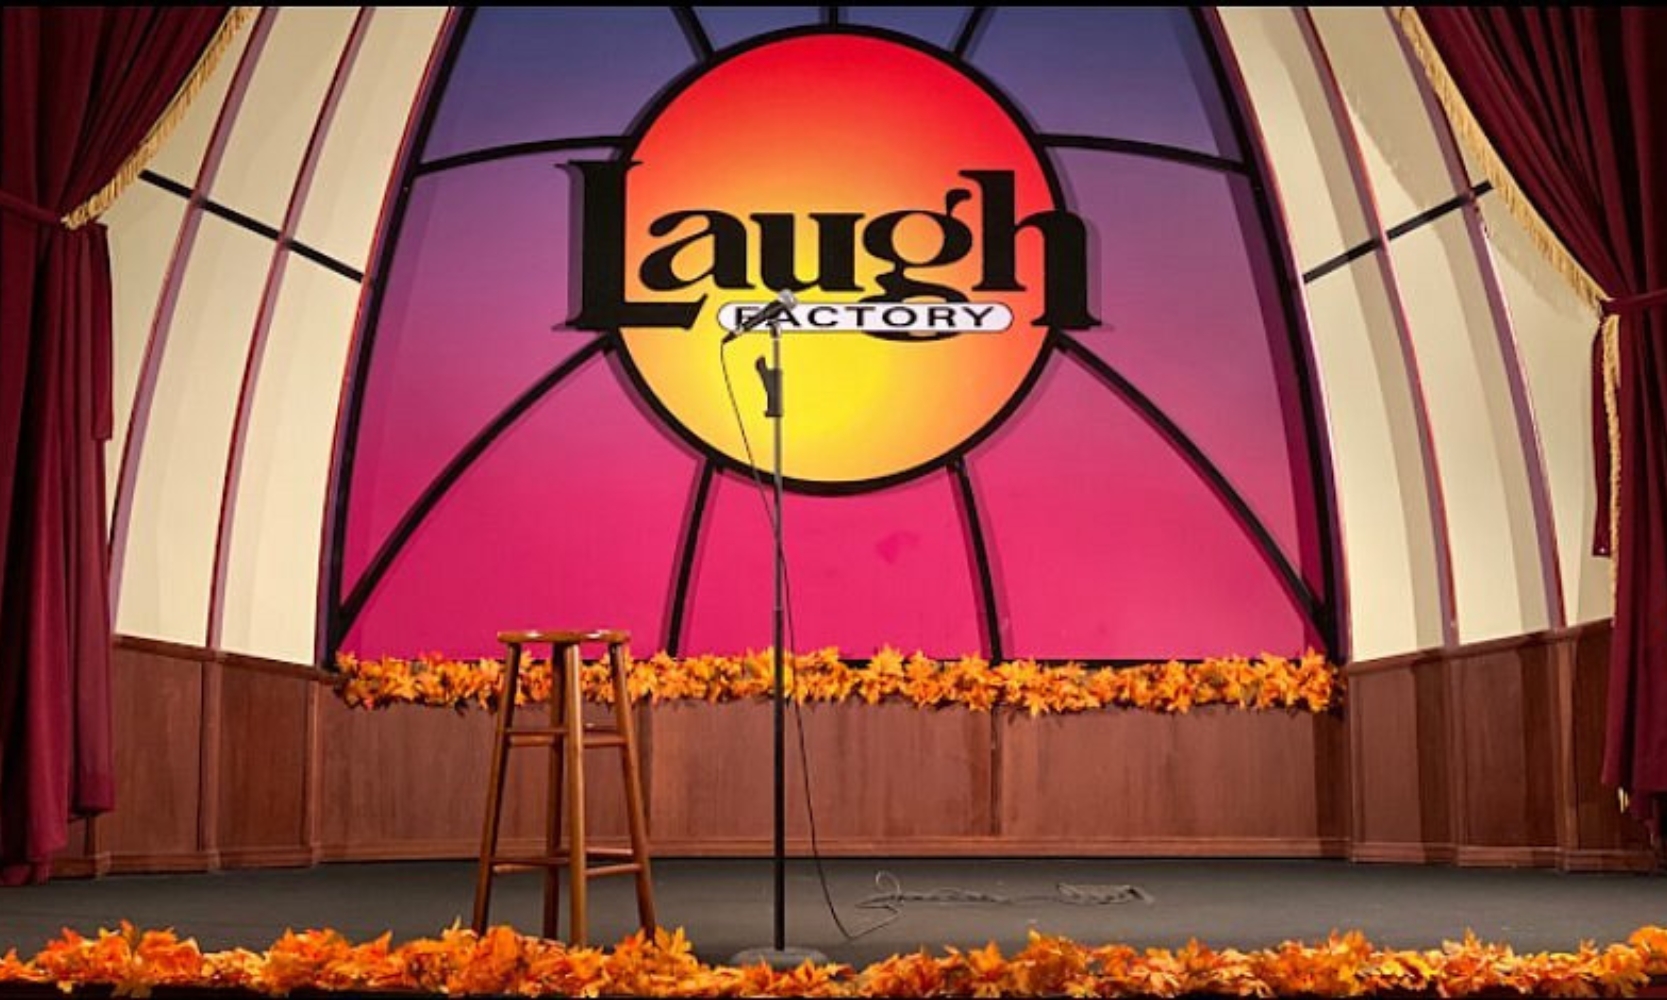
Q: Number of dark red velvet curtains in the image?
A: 2